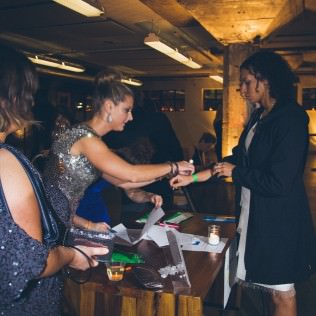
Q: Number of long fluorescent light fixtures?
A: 5